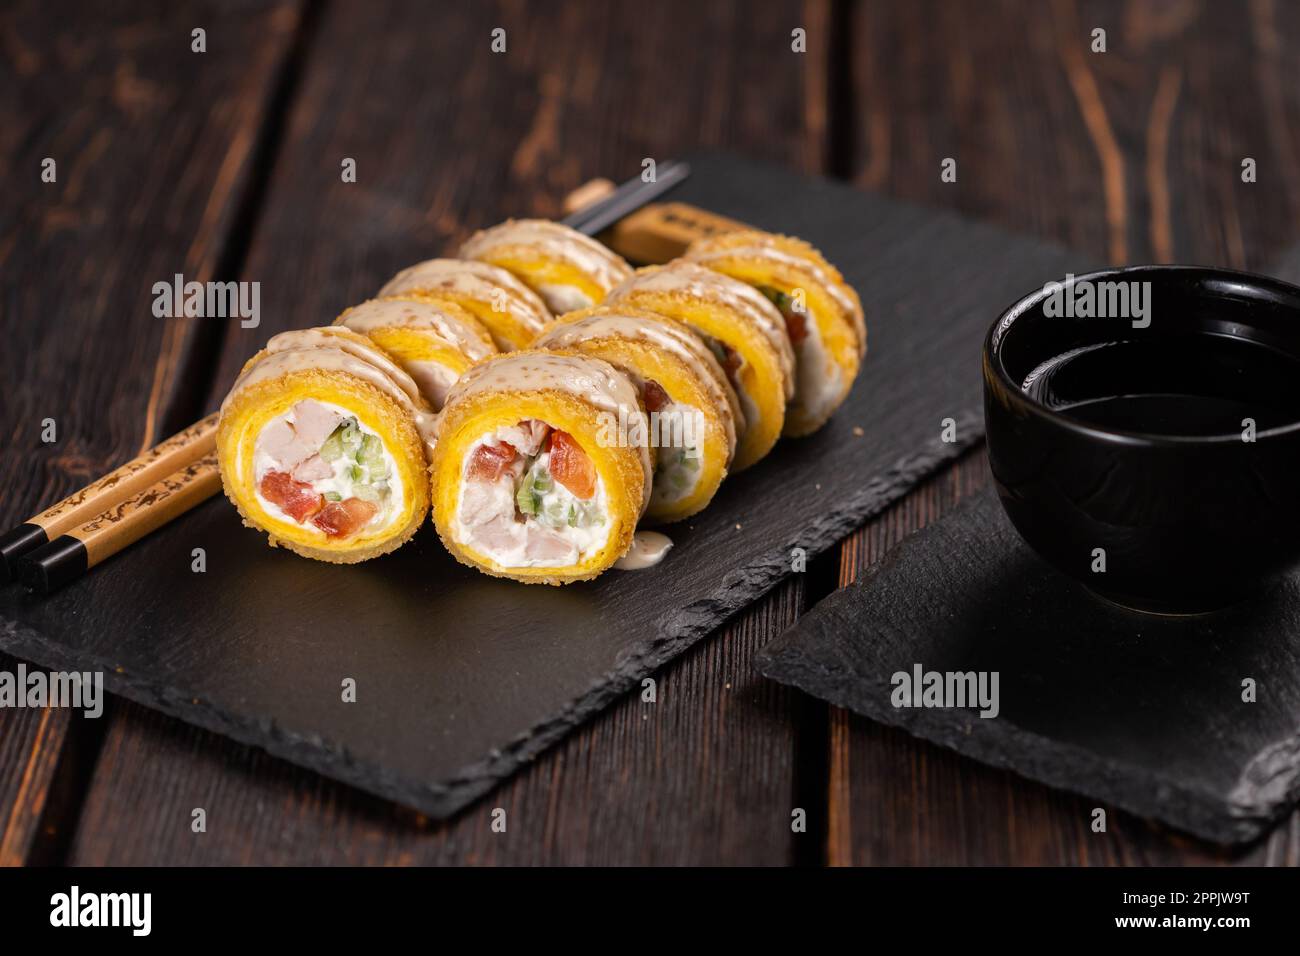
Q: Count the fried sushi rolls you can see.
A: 8